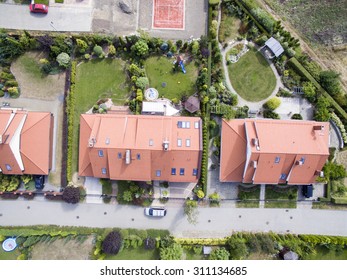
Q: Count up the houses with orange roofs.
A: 3